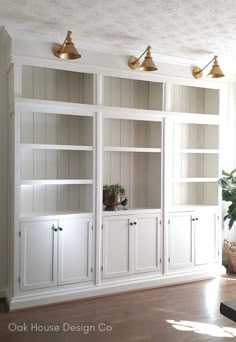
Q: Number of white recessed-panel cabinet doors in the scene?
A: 6